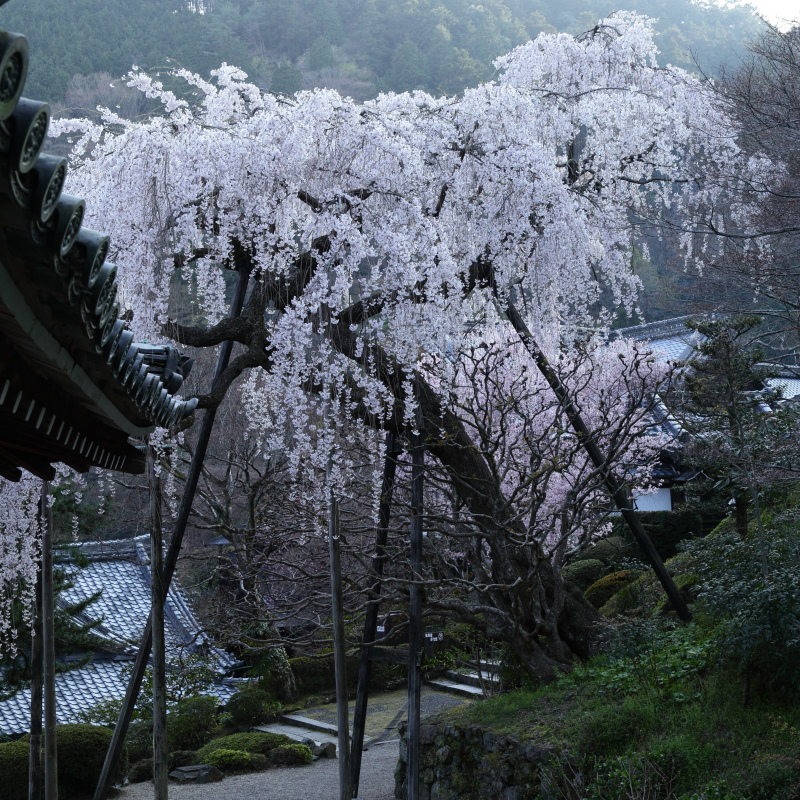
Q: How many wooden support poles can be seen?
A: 8